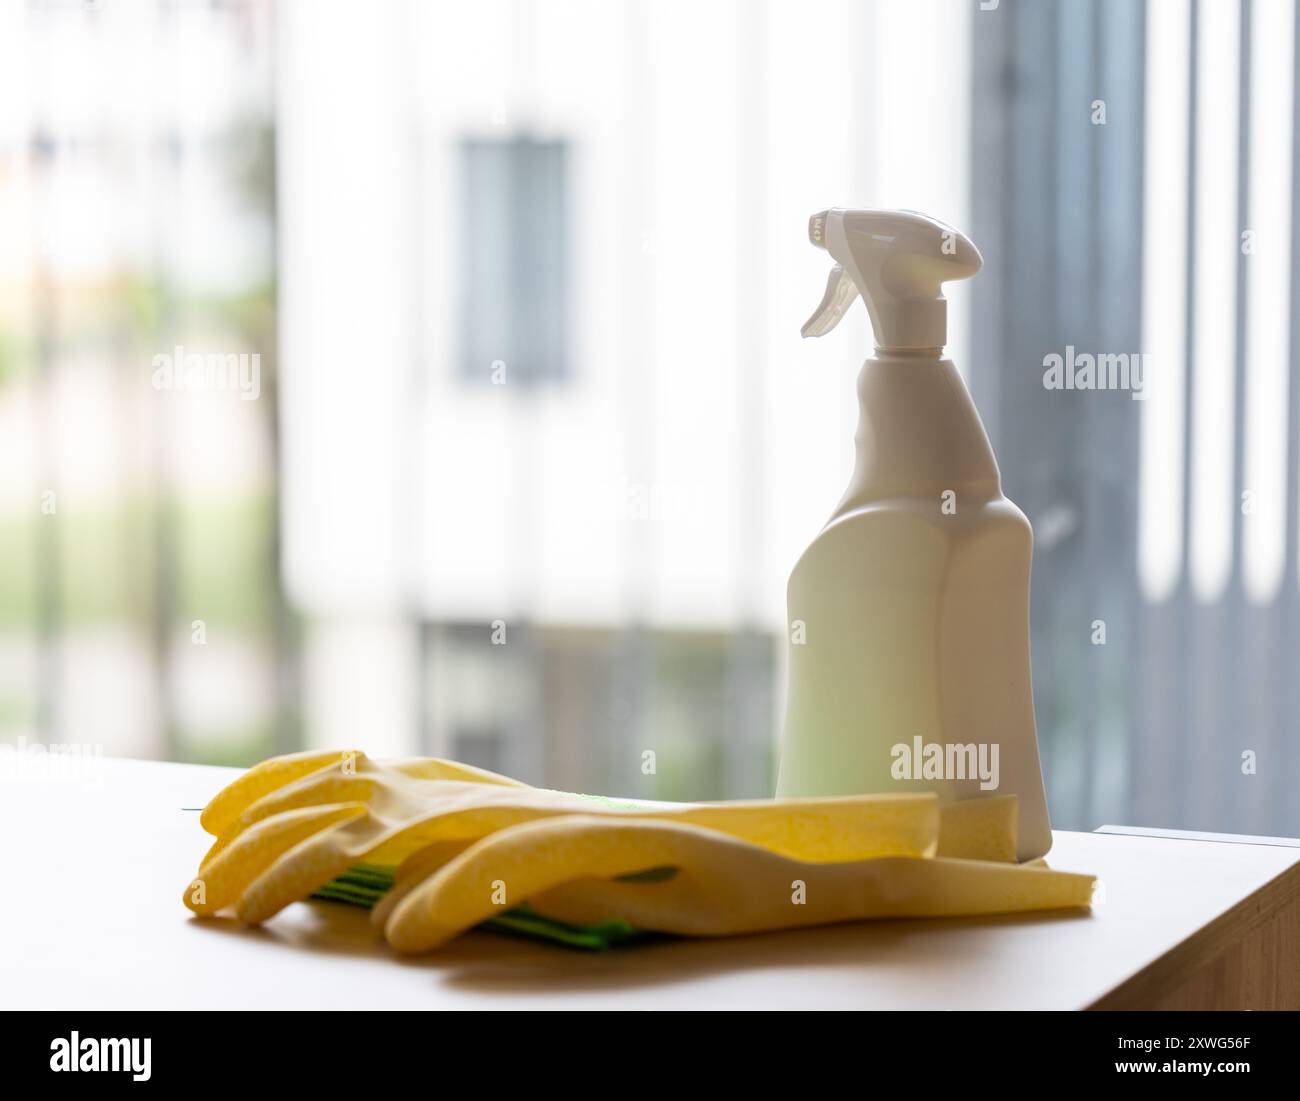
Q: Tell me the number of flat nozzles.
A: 1